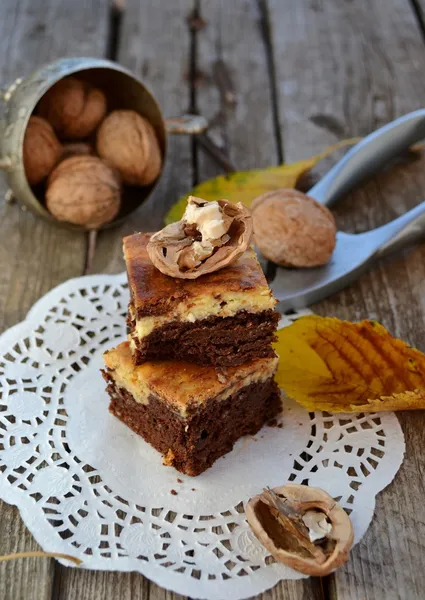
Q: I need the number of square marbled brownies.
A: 2